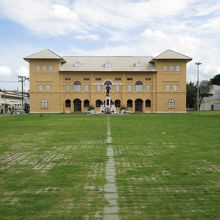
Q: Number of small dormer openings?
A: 3